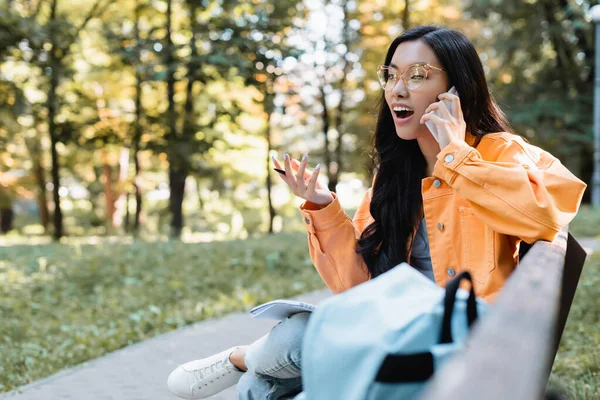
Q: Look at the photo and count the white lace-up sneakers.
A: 1